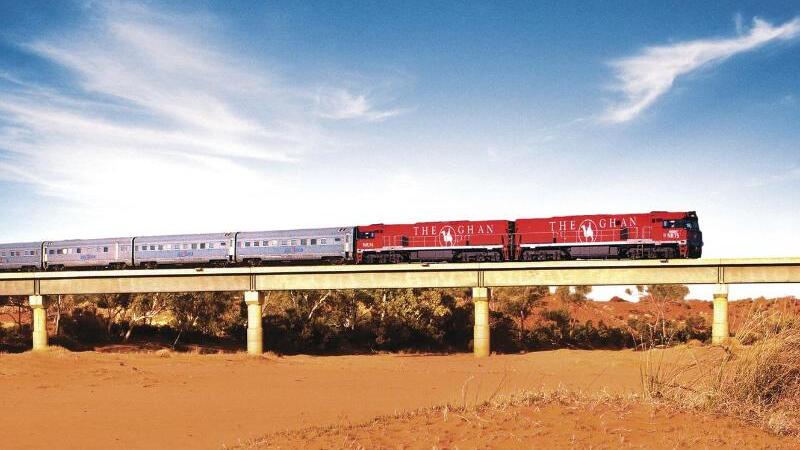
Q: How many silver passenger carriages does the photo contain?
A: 4